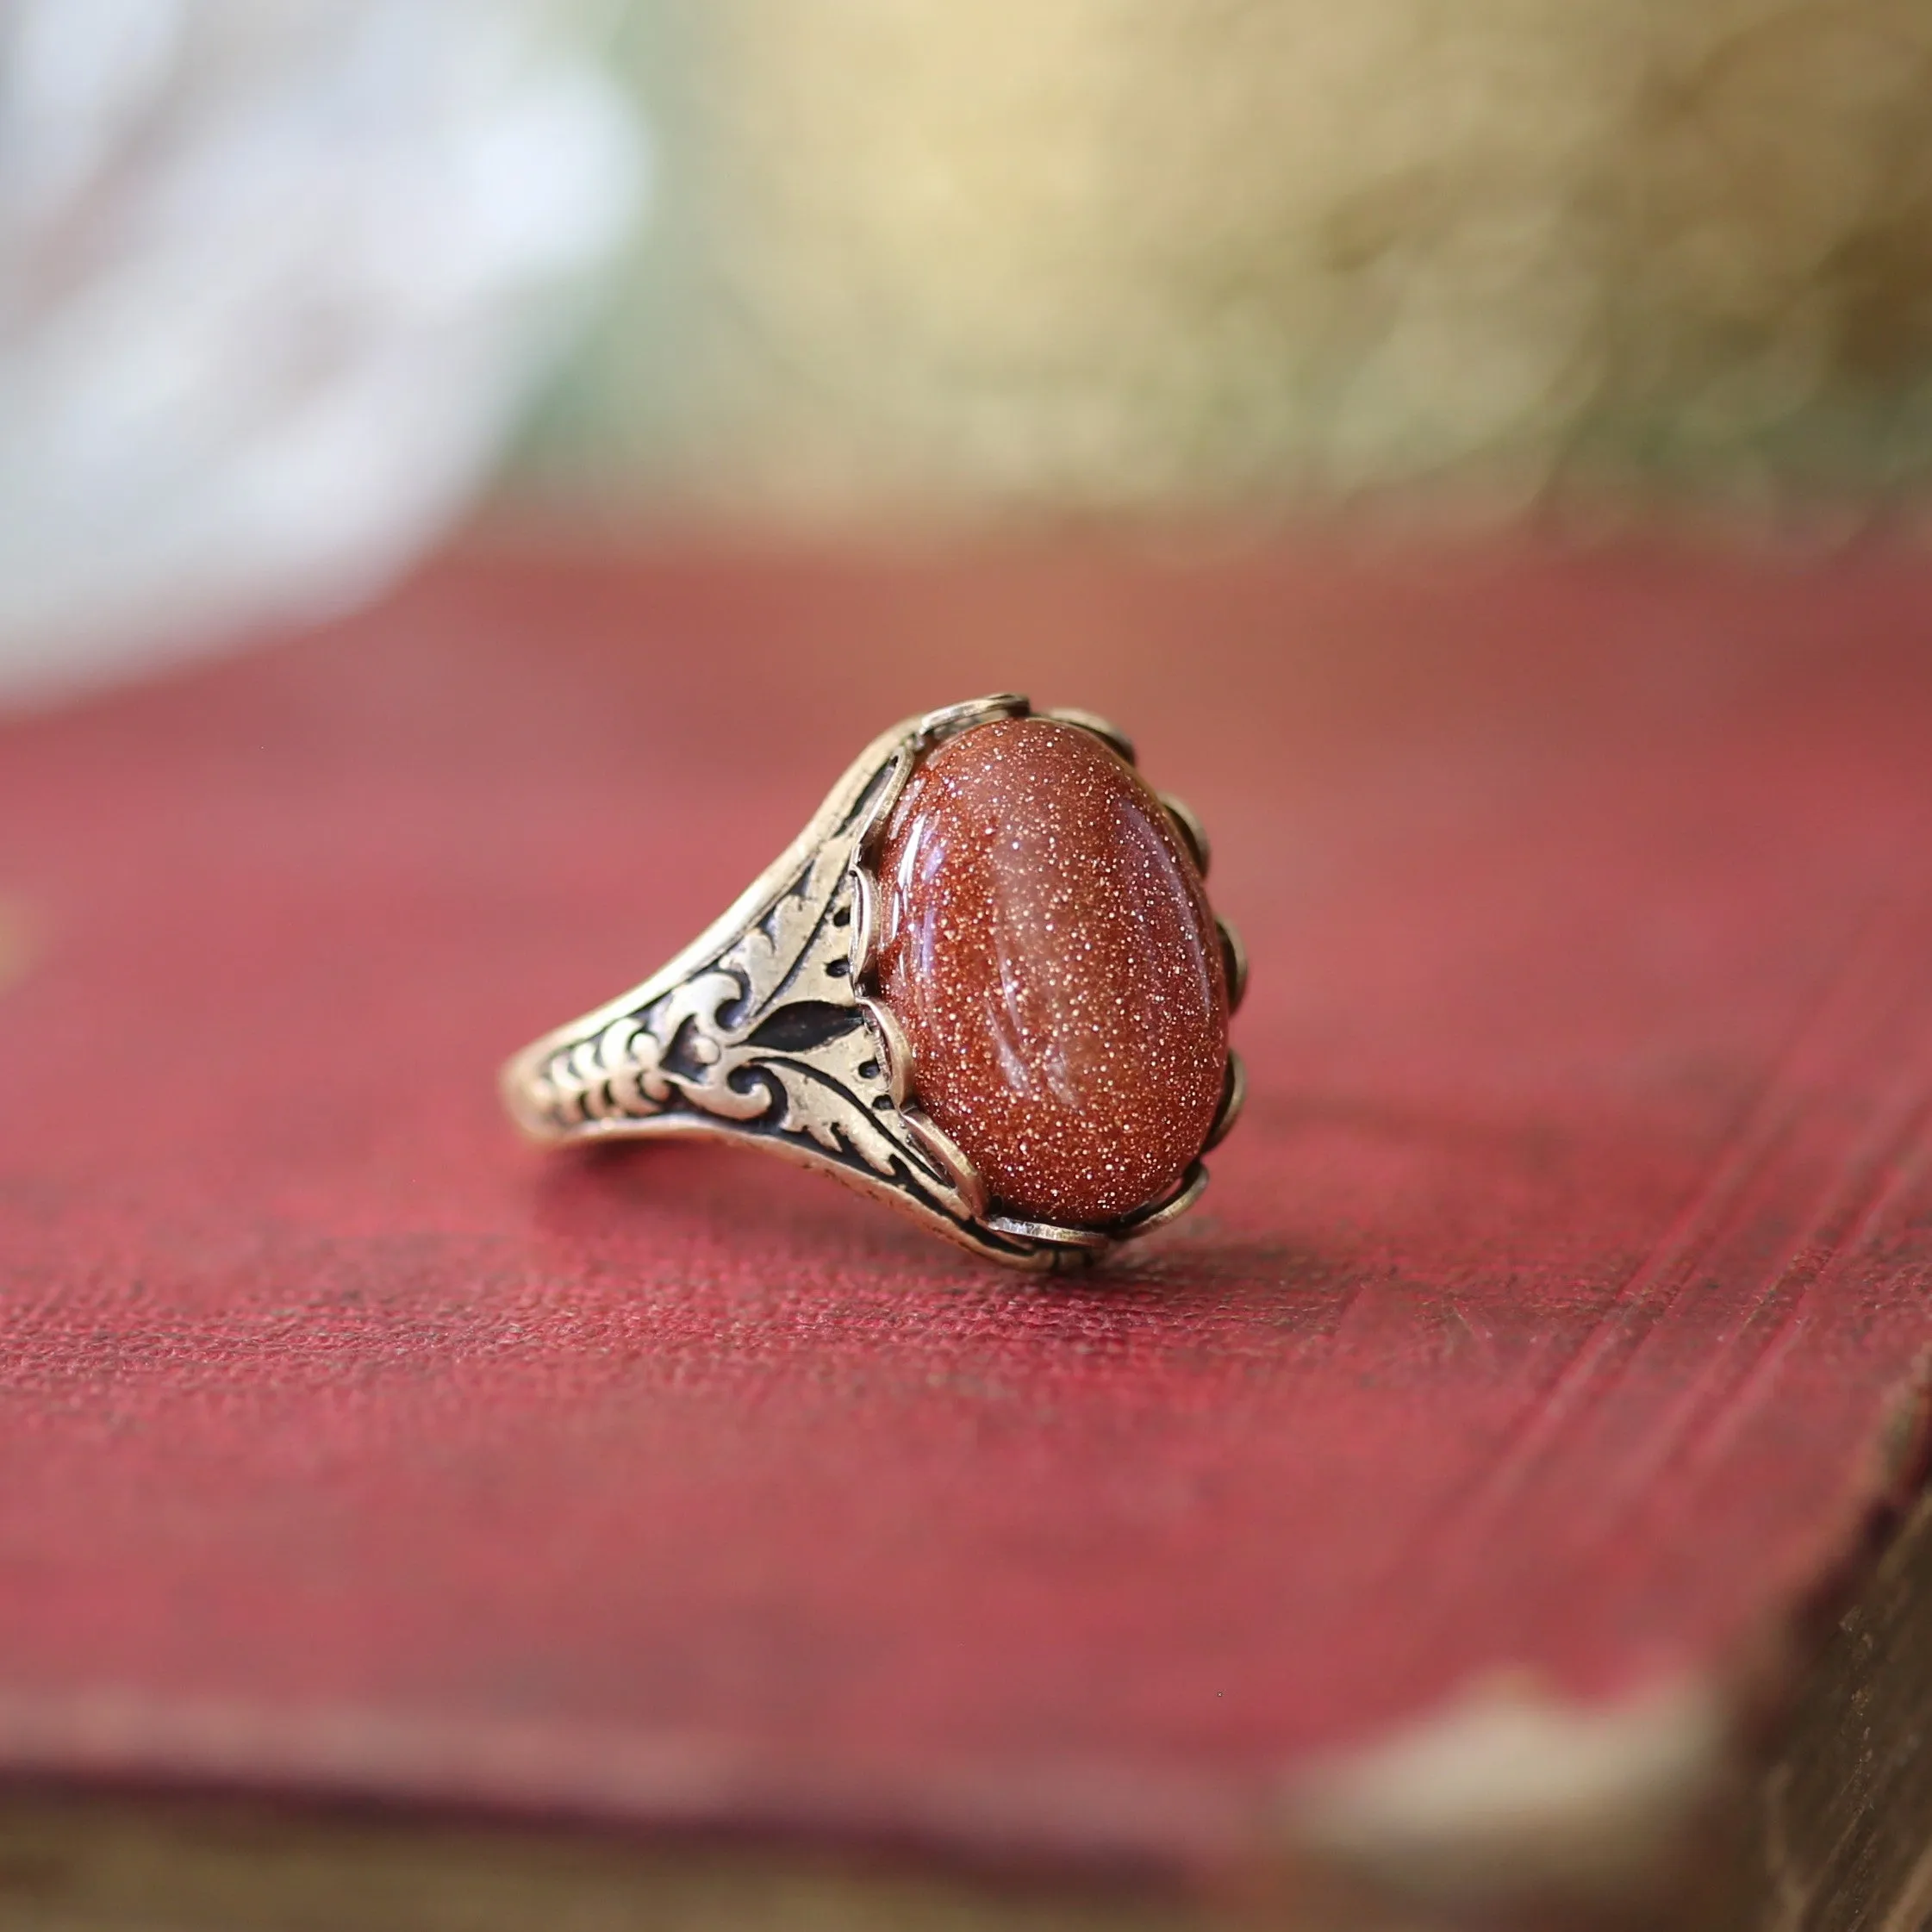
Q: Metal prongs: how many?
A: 11